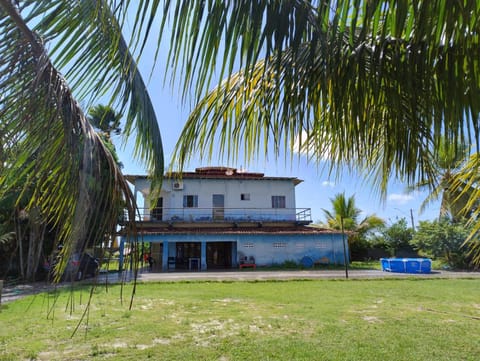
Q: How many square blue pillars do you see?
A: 3